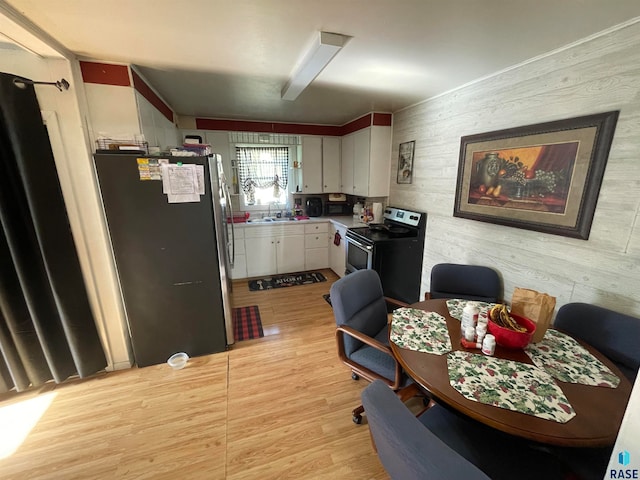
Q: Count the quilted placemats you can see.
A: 4